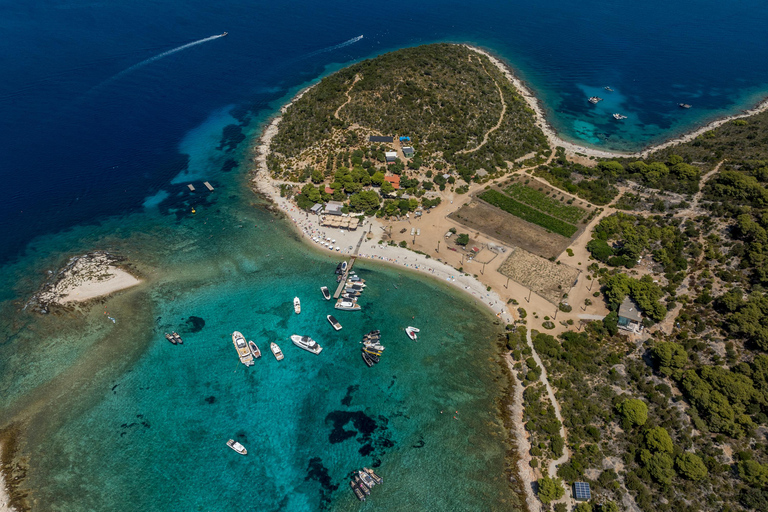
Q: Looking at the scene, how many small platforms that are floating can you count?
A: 2